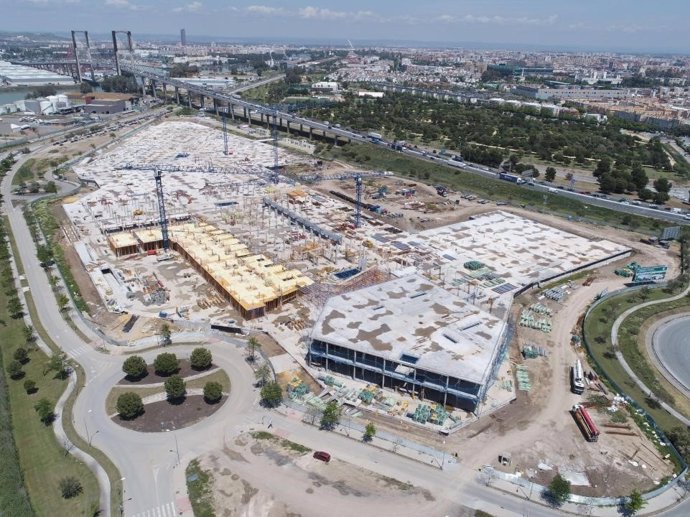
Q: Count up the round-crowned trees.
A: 6